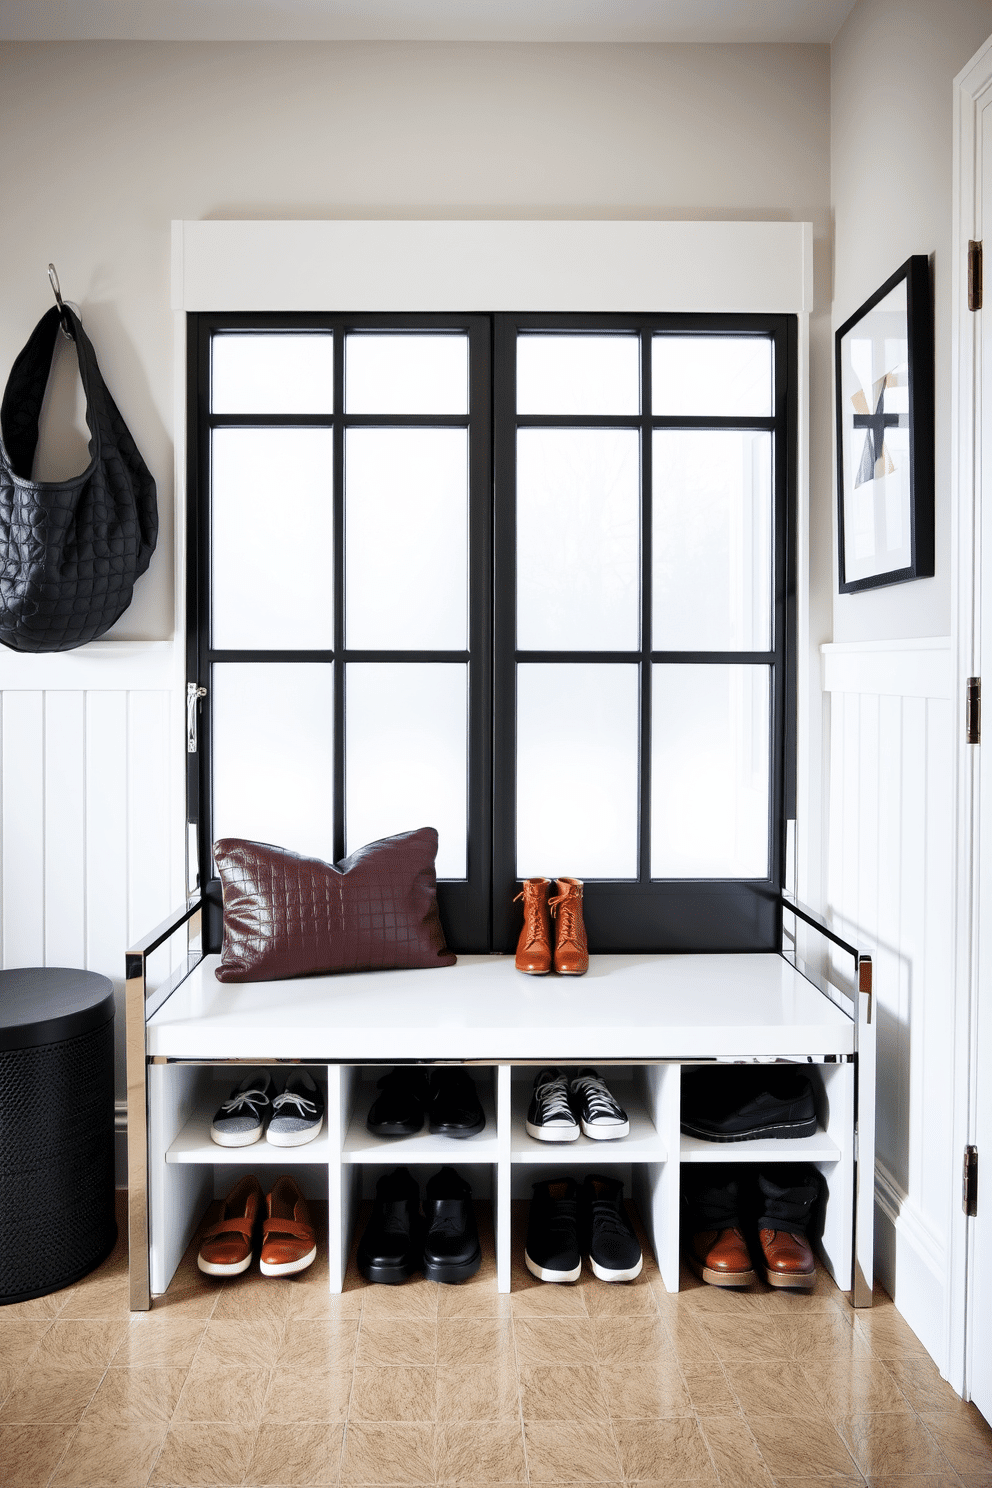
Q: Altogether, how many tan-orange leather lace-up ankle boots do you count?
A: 2